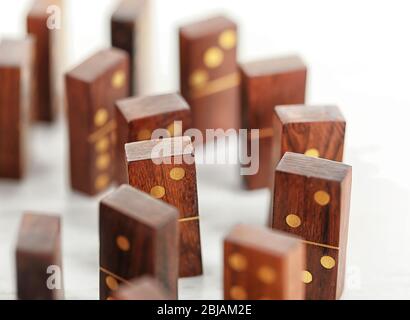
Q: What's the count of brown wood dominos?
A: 14